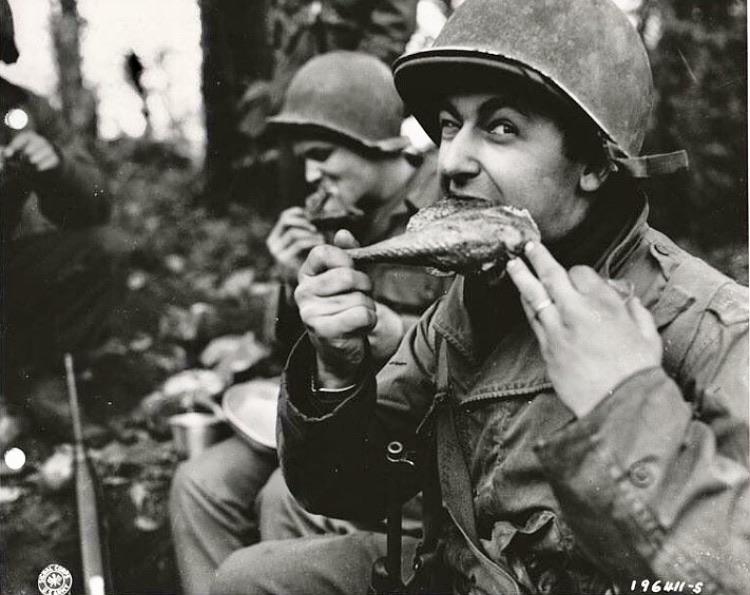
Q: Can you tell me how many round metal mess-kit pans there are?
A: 1